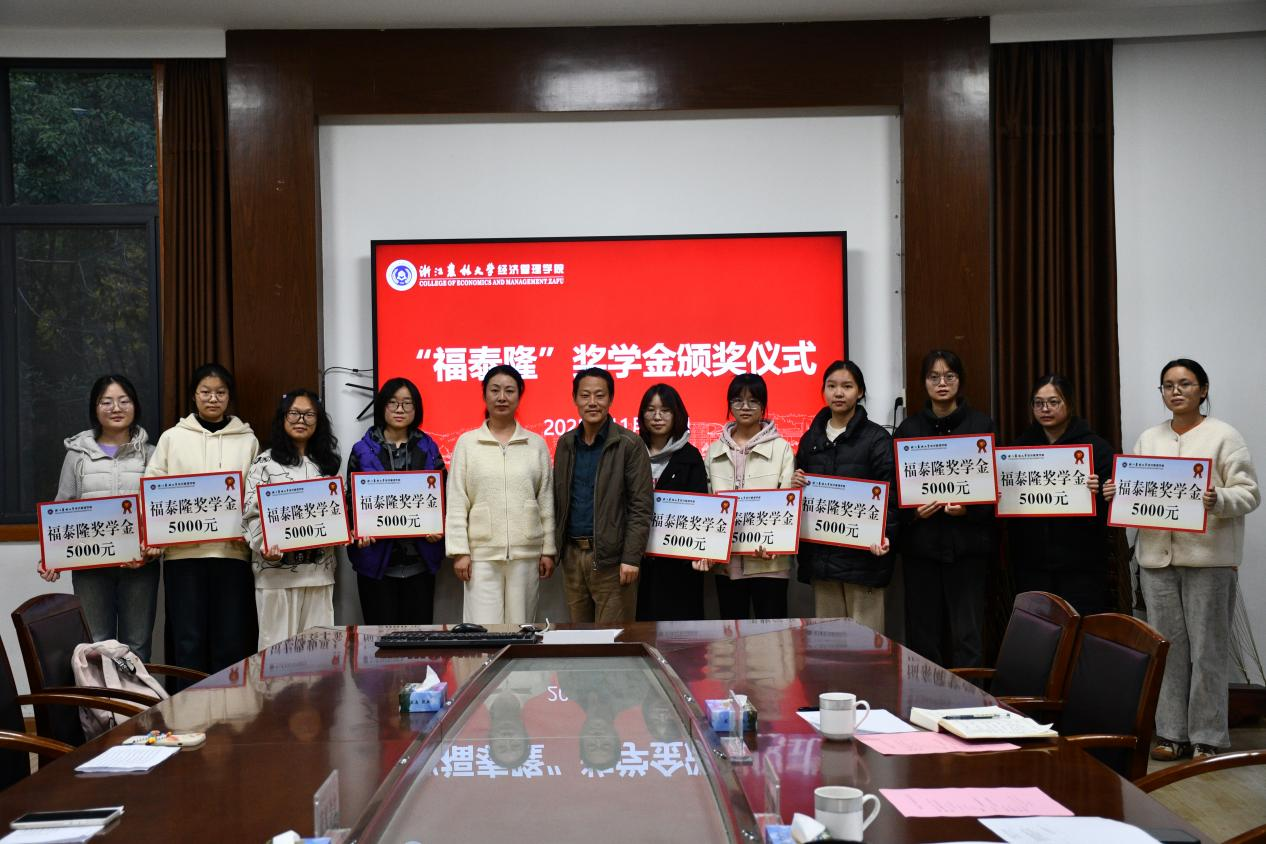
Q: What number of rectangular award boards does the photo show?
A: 10